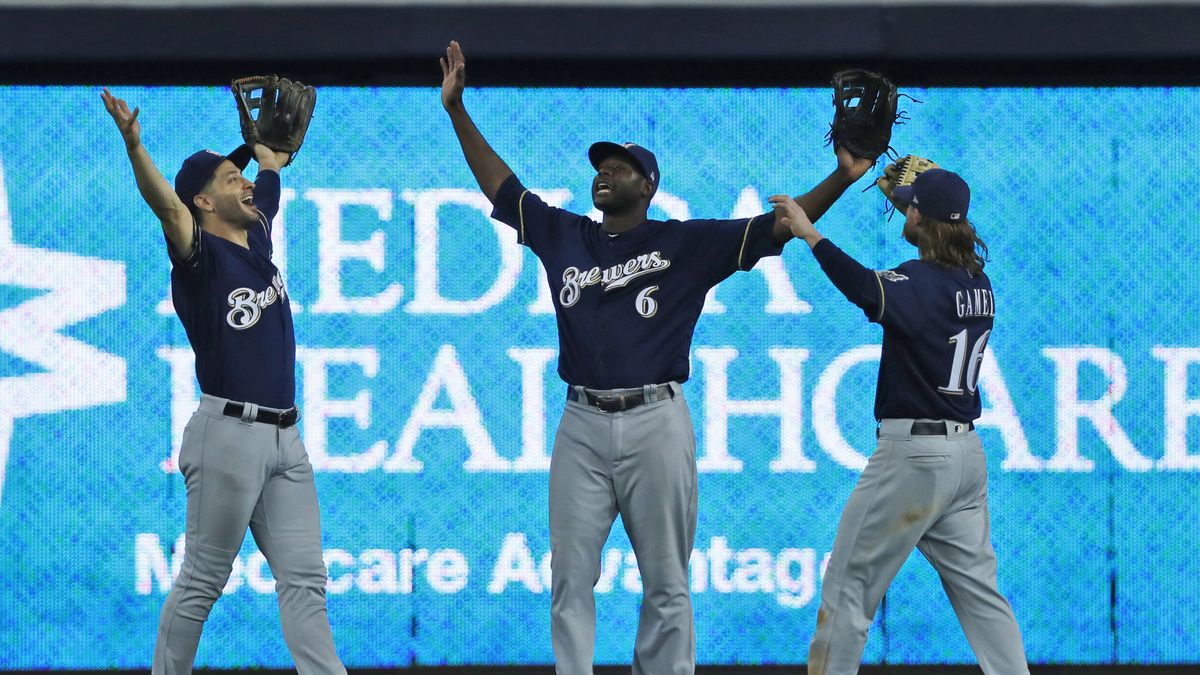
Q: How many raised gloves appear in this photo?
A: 3